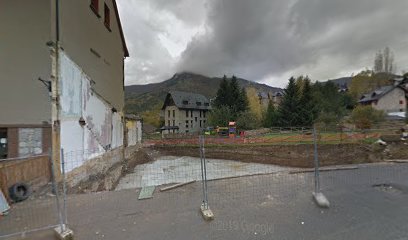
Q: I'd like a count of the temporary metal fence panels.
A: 4